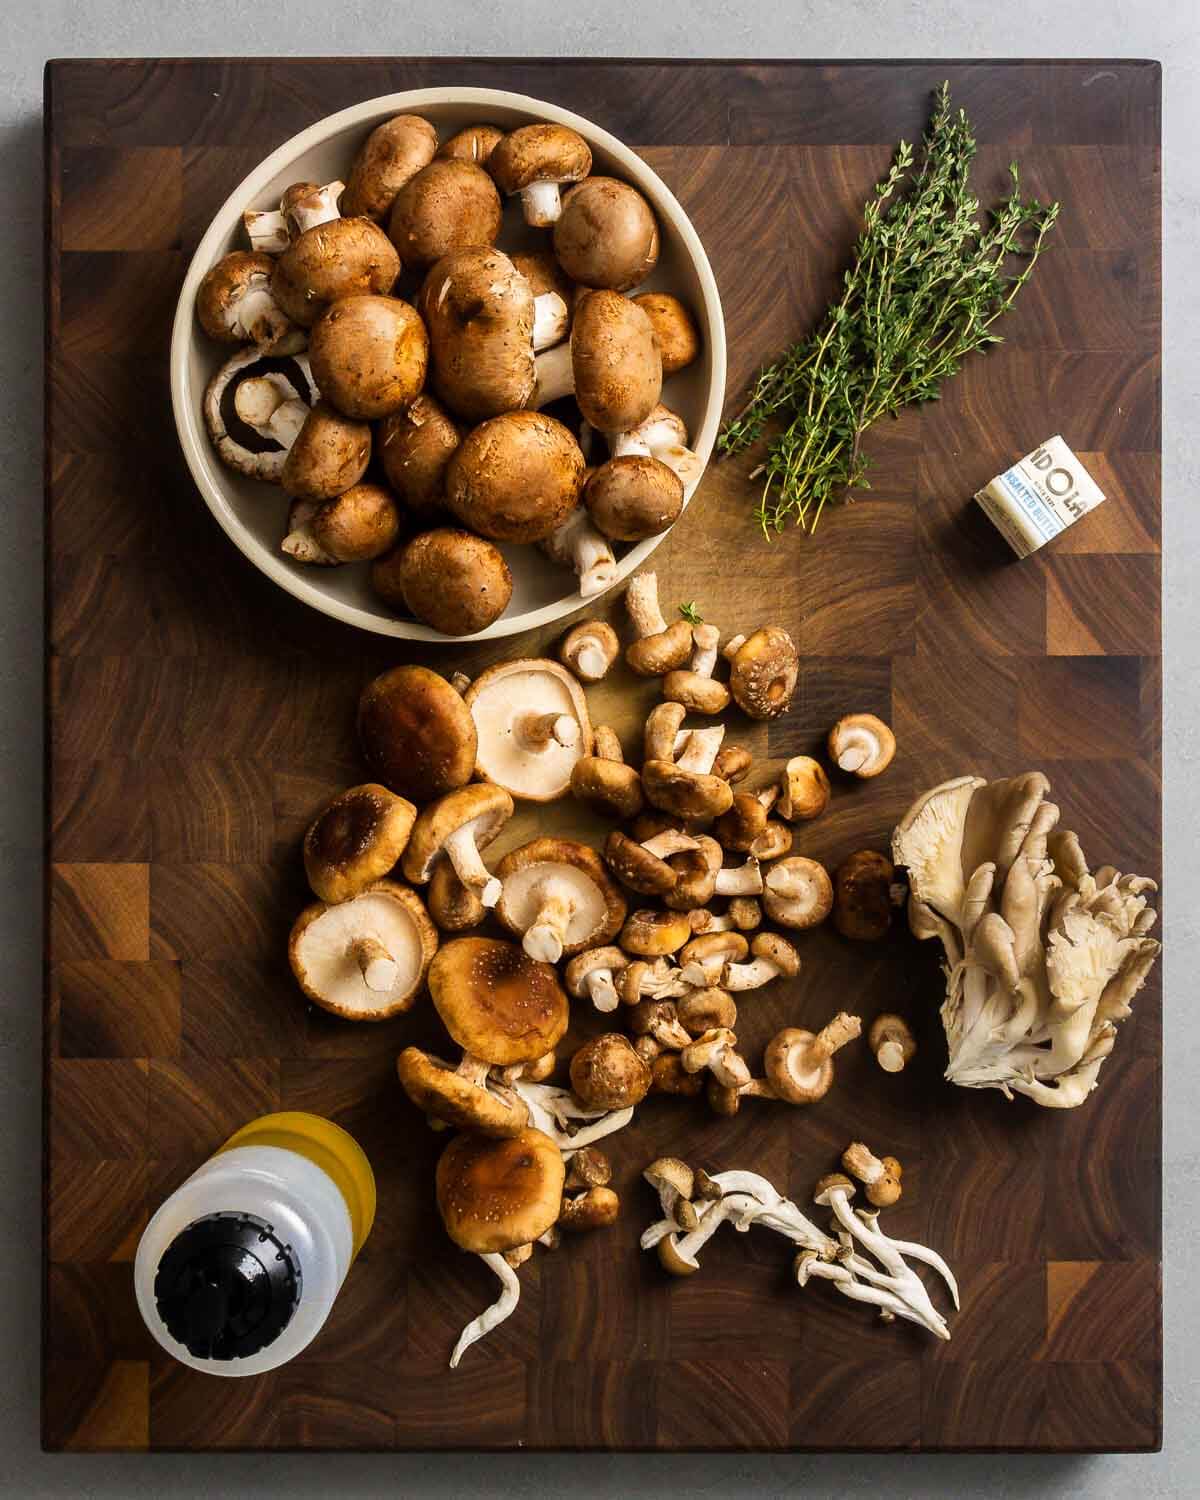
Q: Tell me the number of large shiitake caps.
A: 9